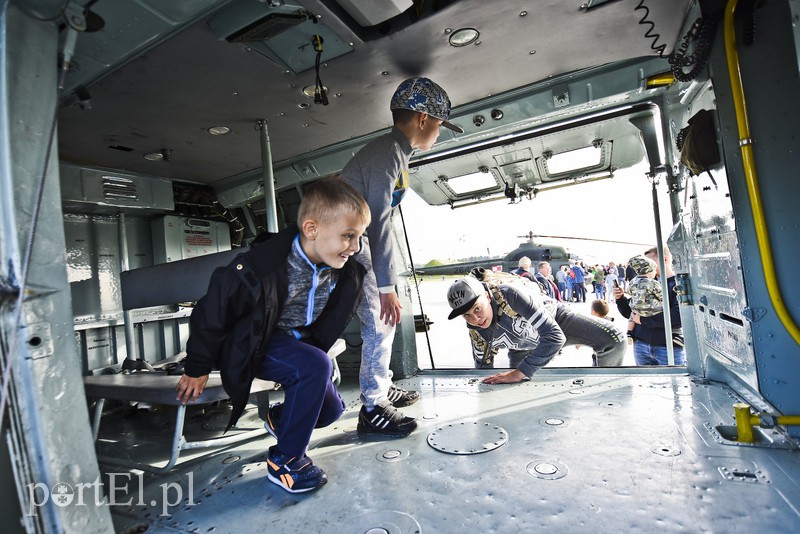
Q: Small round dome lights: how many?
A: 4